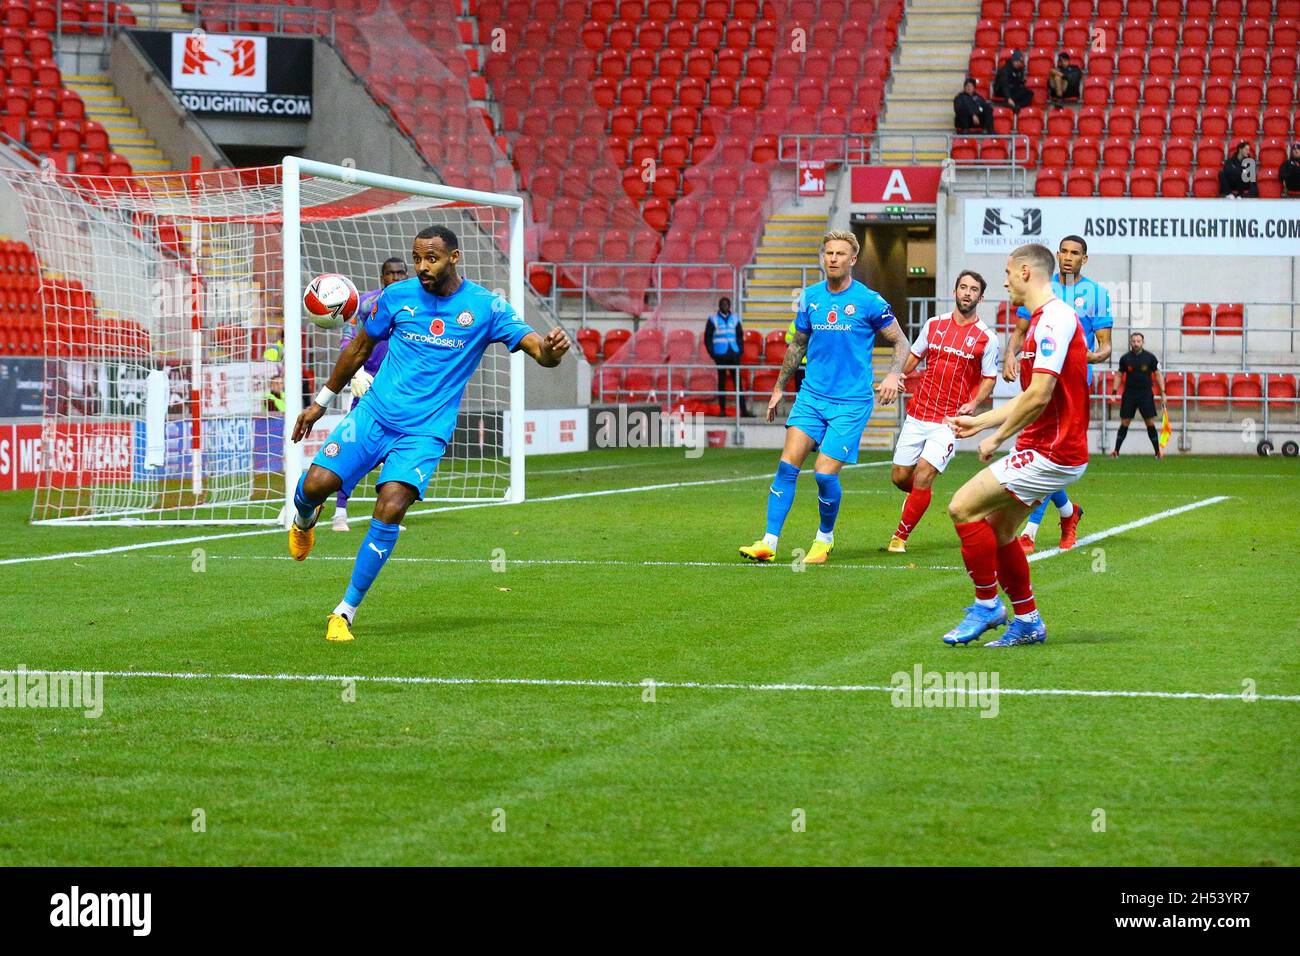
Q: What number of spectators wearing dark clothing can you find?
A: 5